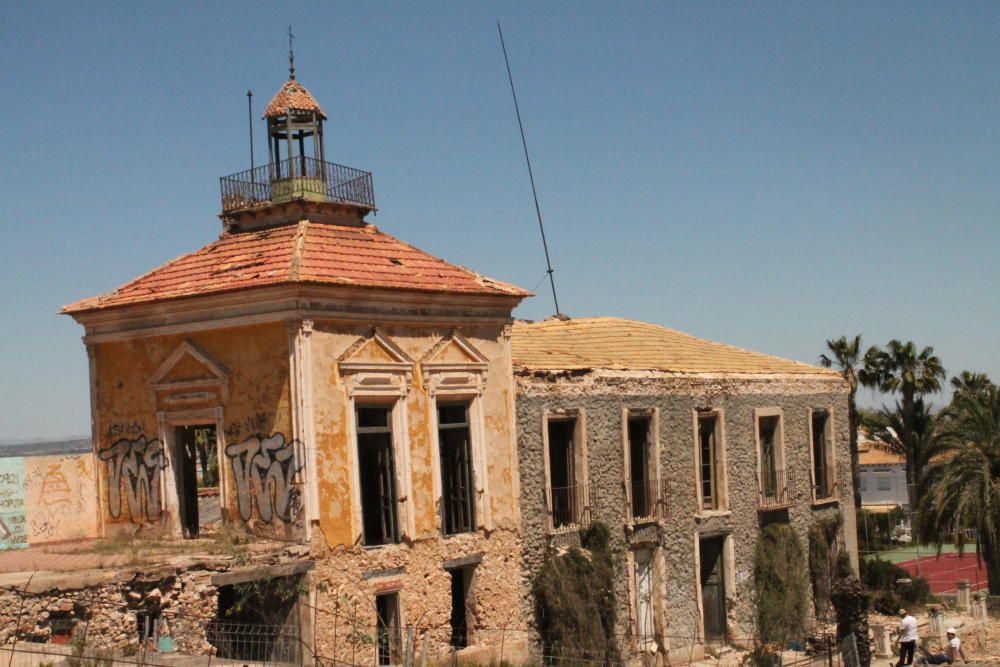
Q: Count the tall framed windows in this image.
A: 7